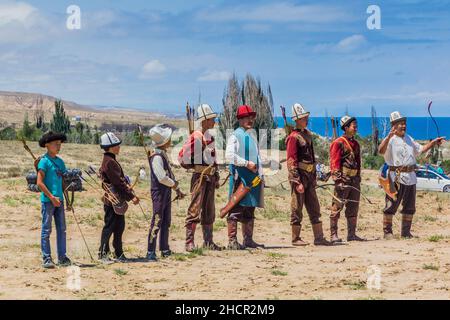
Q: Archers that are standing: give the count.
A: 8